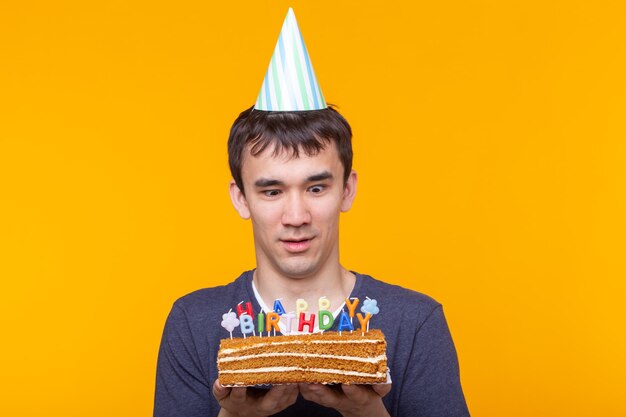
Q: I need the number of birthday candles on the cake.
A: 15